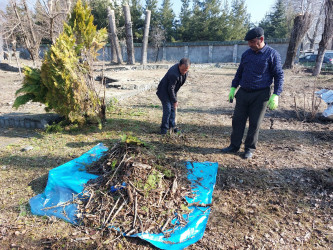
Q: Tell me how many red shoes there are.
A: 0